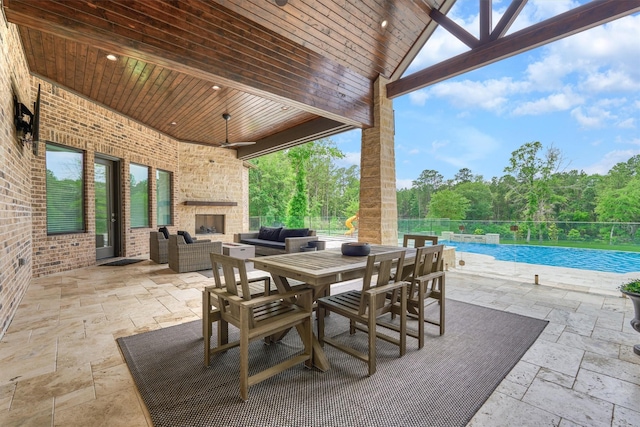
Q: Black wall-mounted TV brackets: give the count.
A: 1